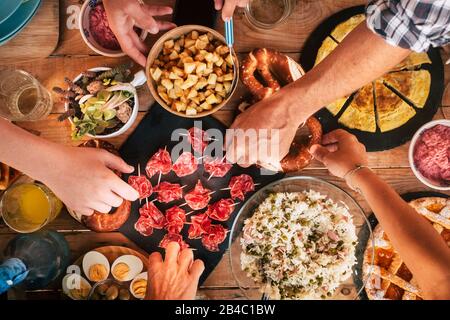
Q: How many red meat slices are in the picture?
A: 14